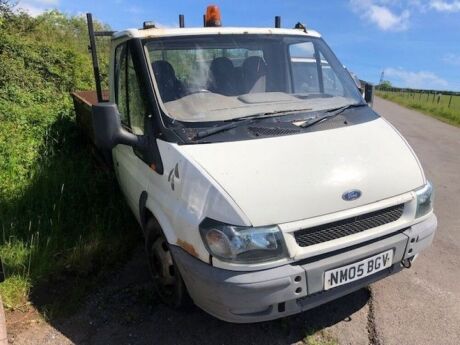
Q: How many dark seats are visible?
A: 3